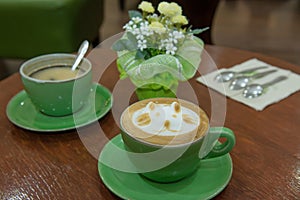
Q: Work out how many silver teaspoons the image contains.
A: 4